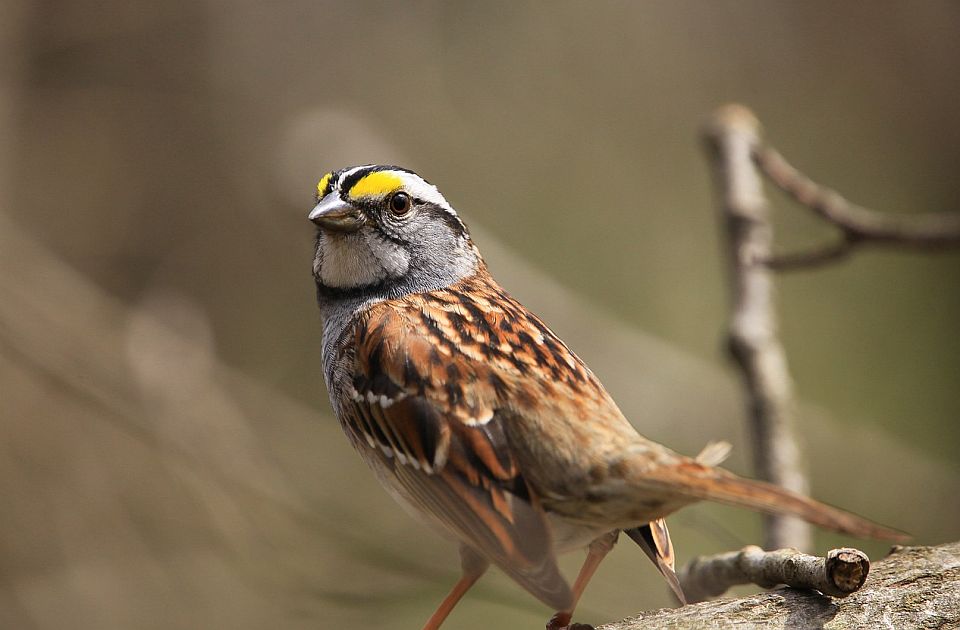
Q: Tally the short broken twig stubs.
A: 1